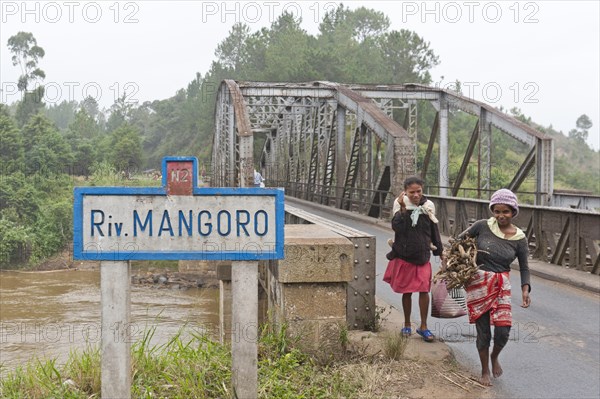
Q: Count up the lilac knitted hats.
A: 1